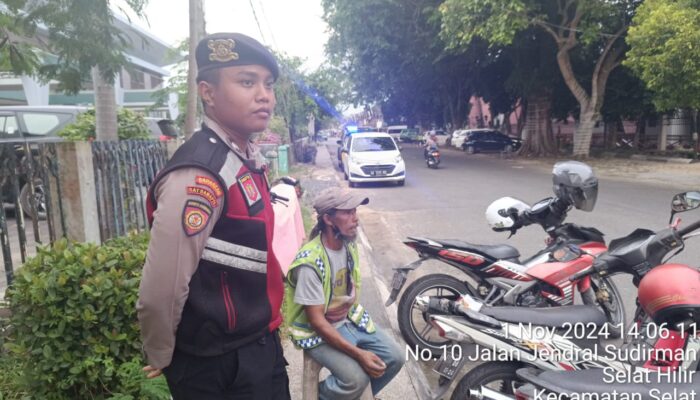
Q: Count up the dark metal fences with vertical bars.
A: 1